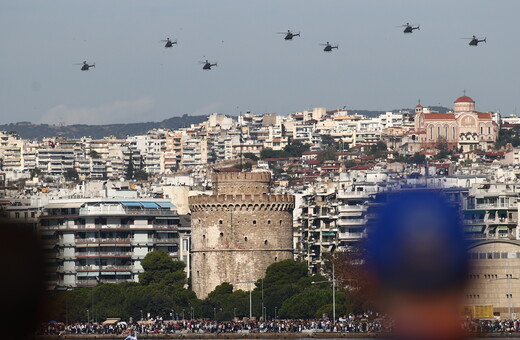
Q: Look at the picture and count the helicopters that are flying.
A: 7